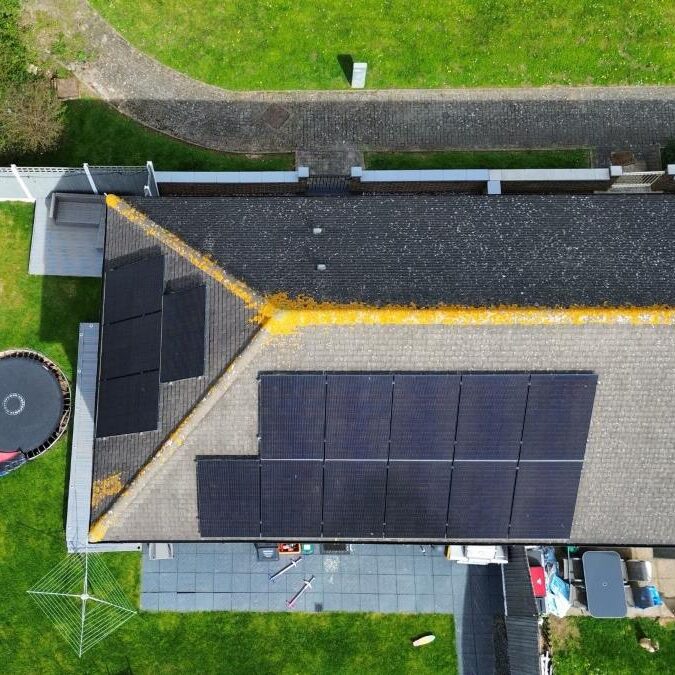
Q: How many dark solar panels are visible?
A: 15